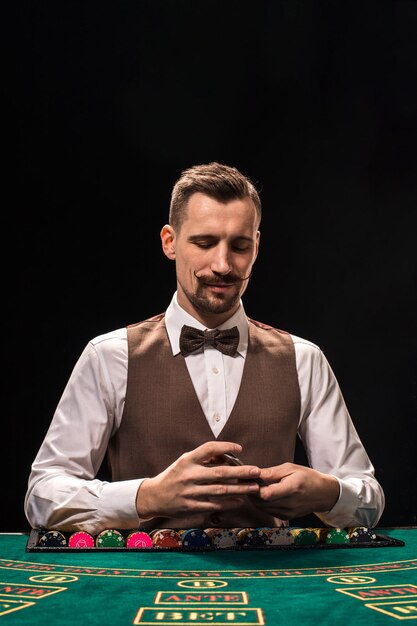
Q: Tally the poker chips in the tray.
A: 12